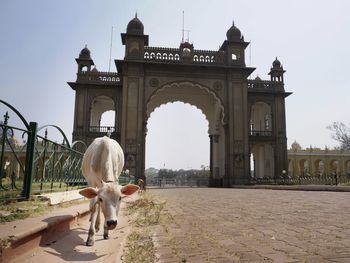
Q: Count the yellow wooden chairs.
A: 0